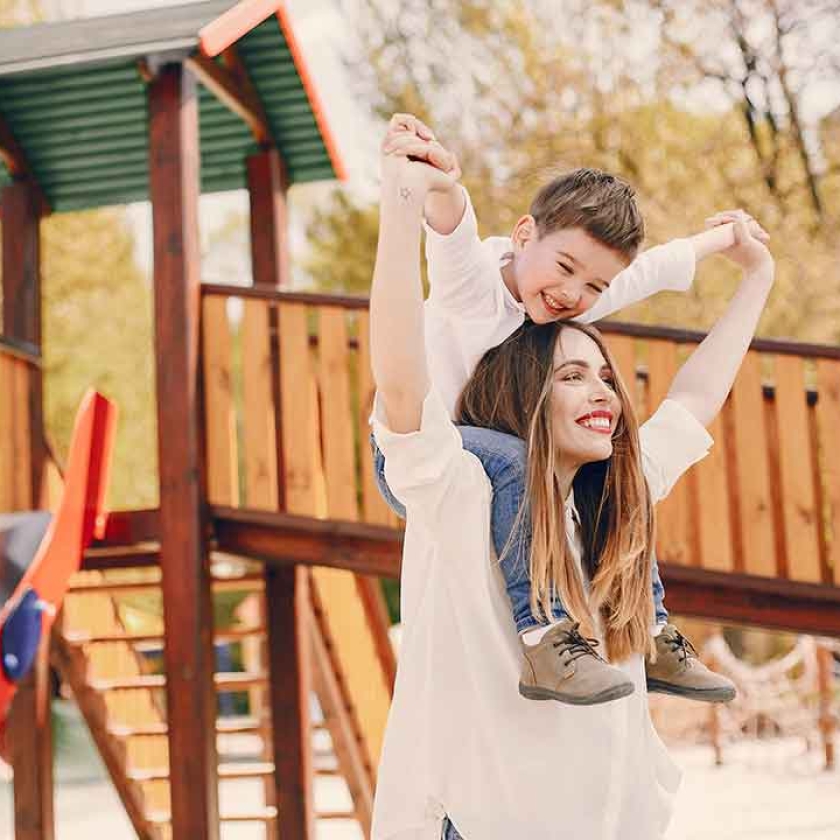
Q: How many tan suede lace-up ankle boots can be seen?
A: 2